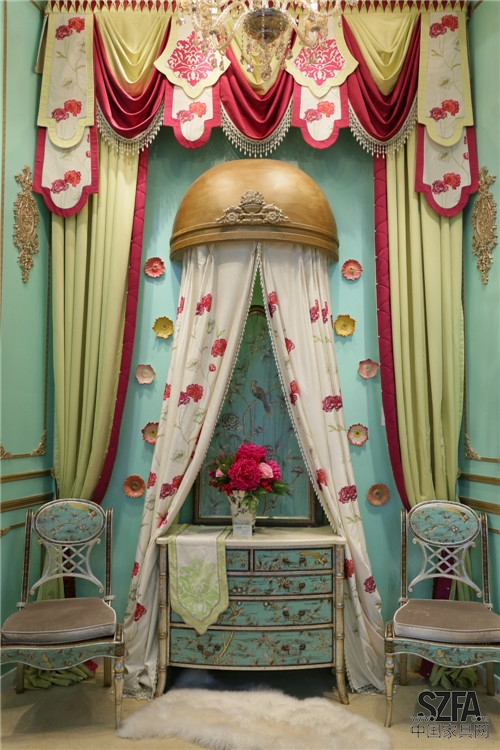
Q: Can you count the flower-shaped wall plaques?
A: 10